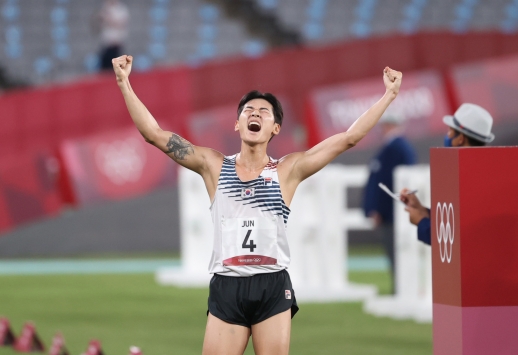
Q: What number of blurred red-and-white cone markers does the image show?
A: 5